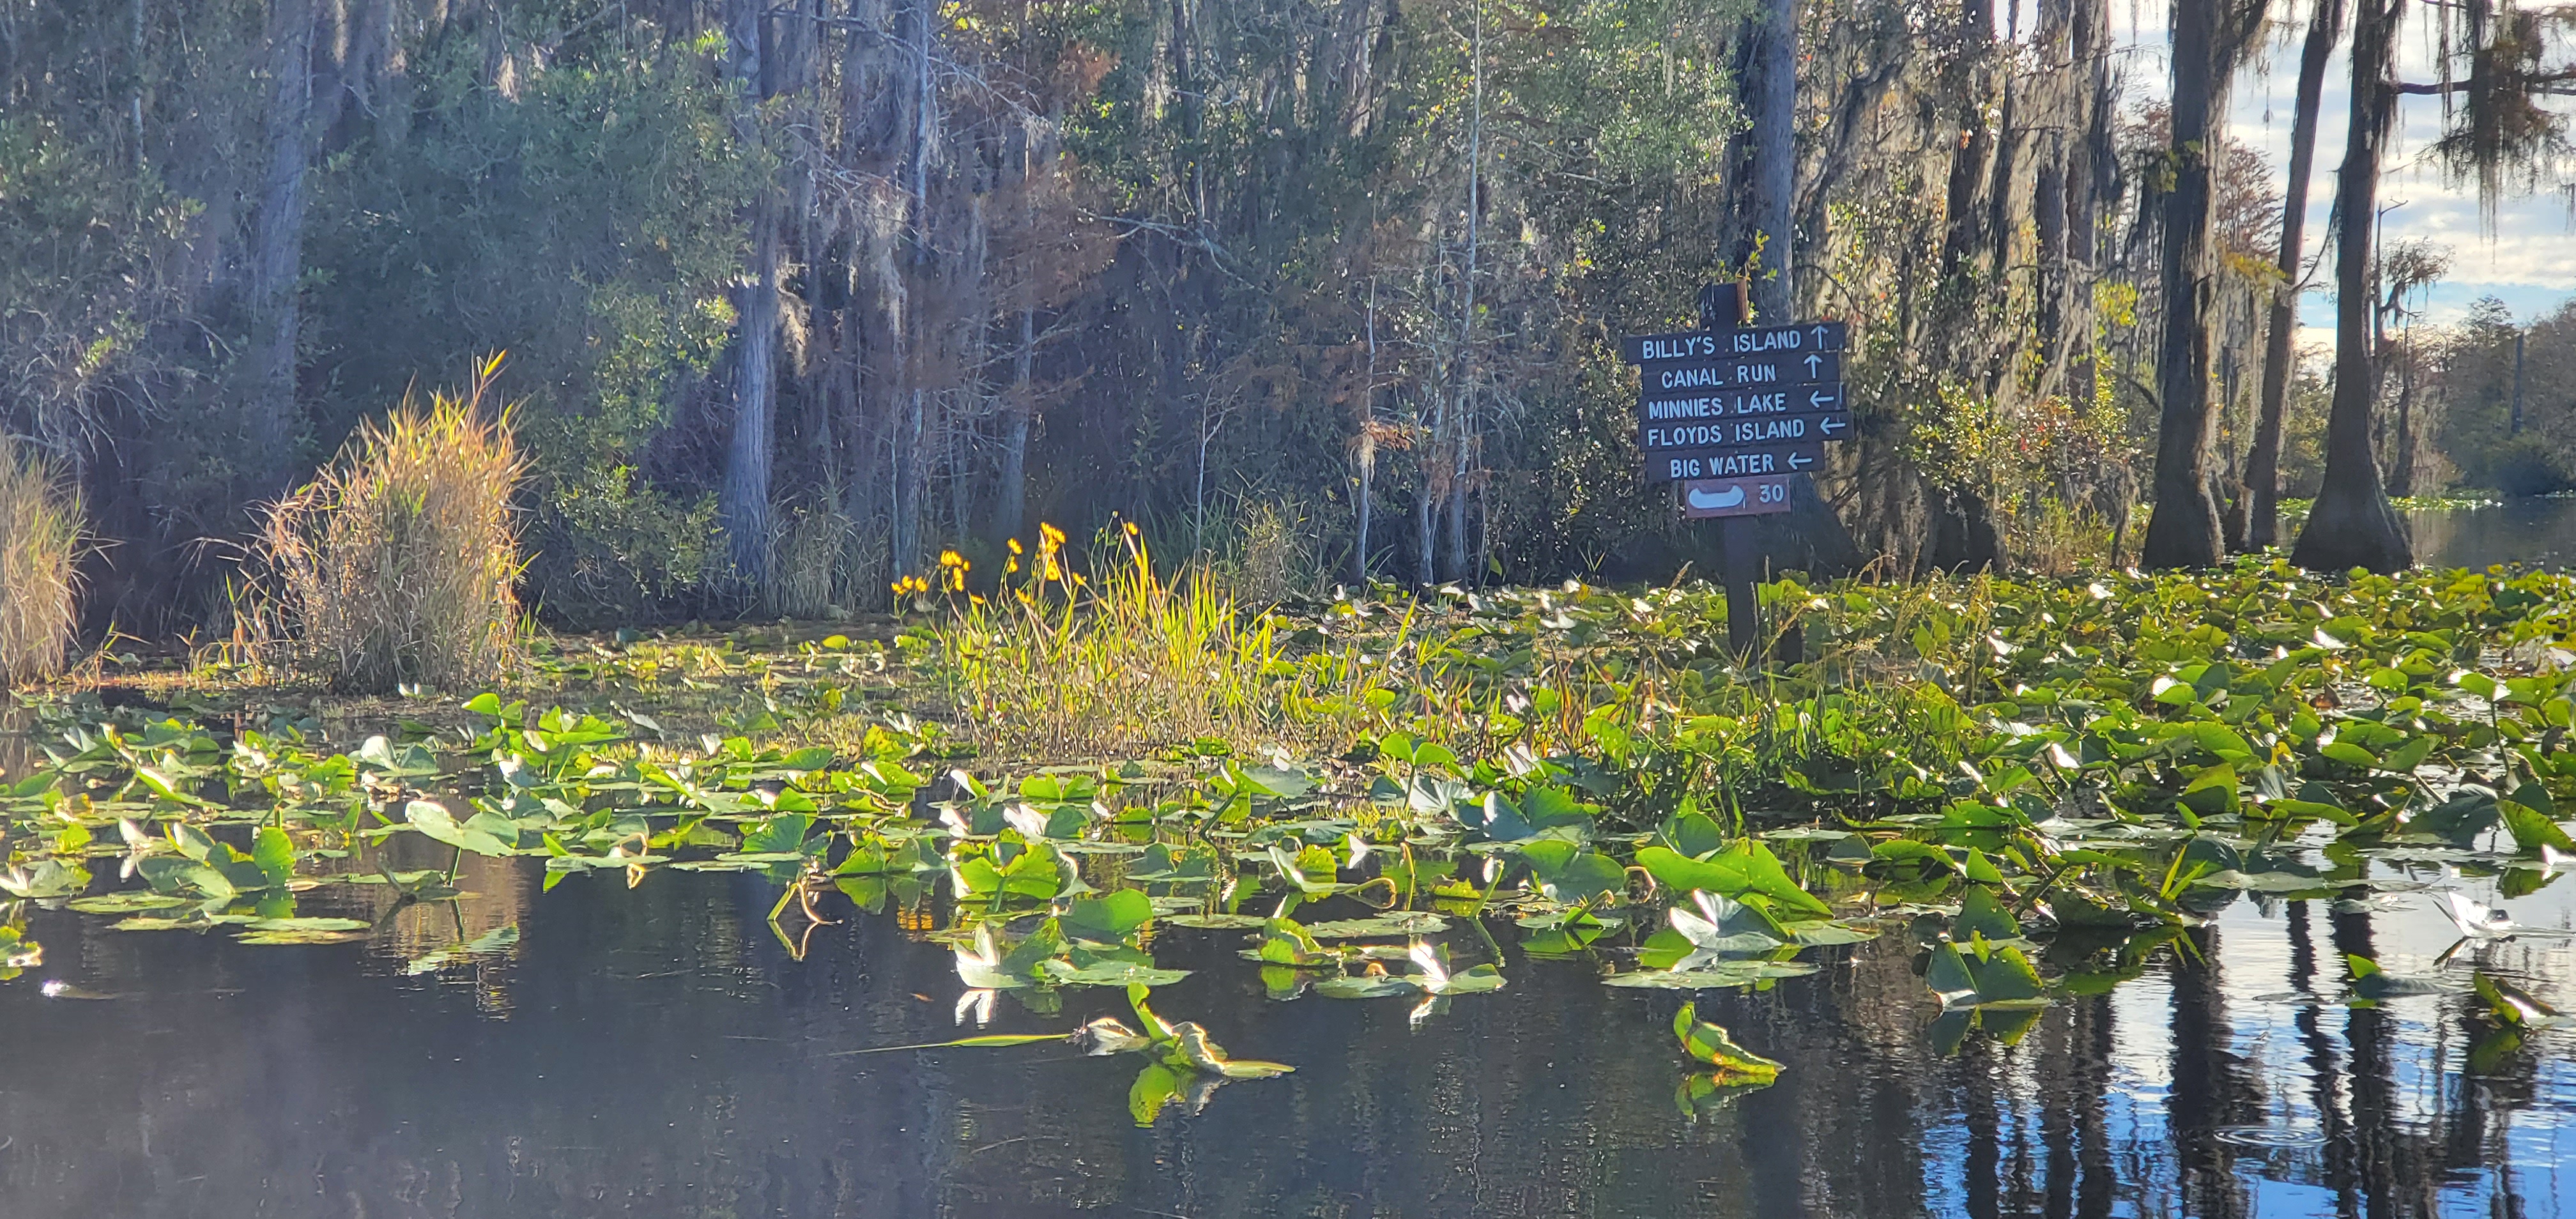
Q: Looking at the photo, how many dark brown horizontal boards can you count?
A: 5